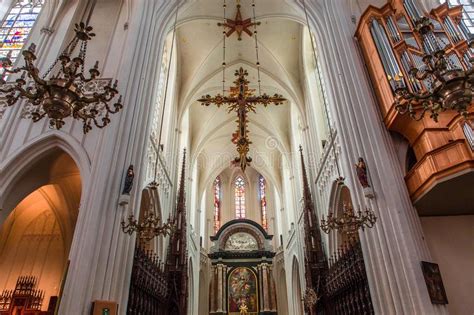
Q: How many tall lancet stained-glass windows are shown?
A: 3